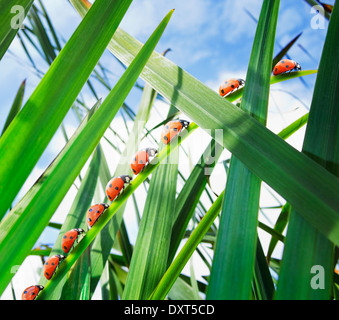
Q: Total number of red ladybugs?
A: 9